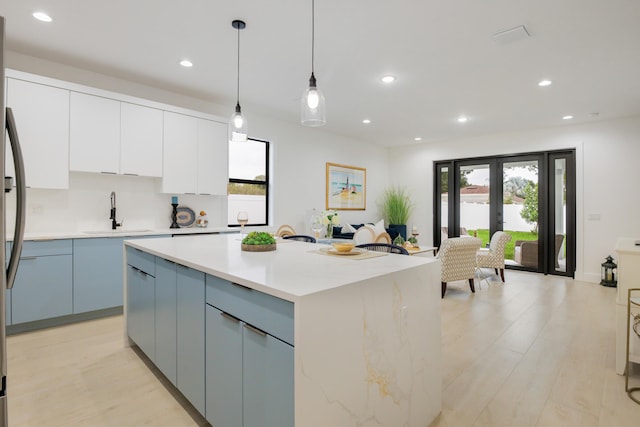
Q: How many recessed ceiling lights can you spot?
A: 8